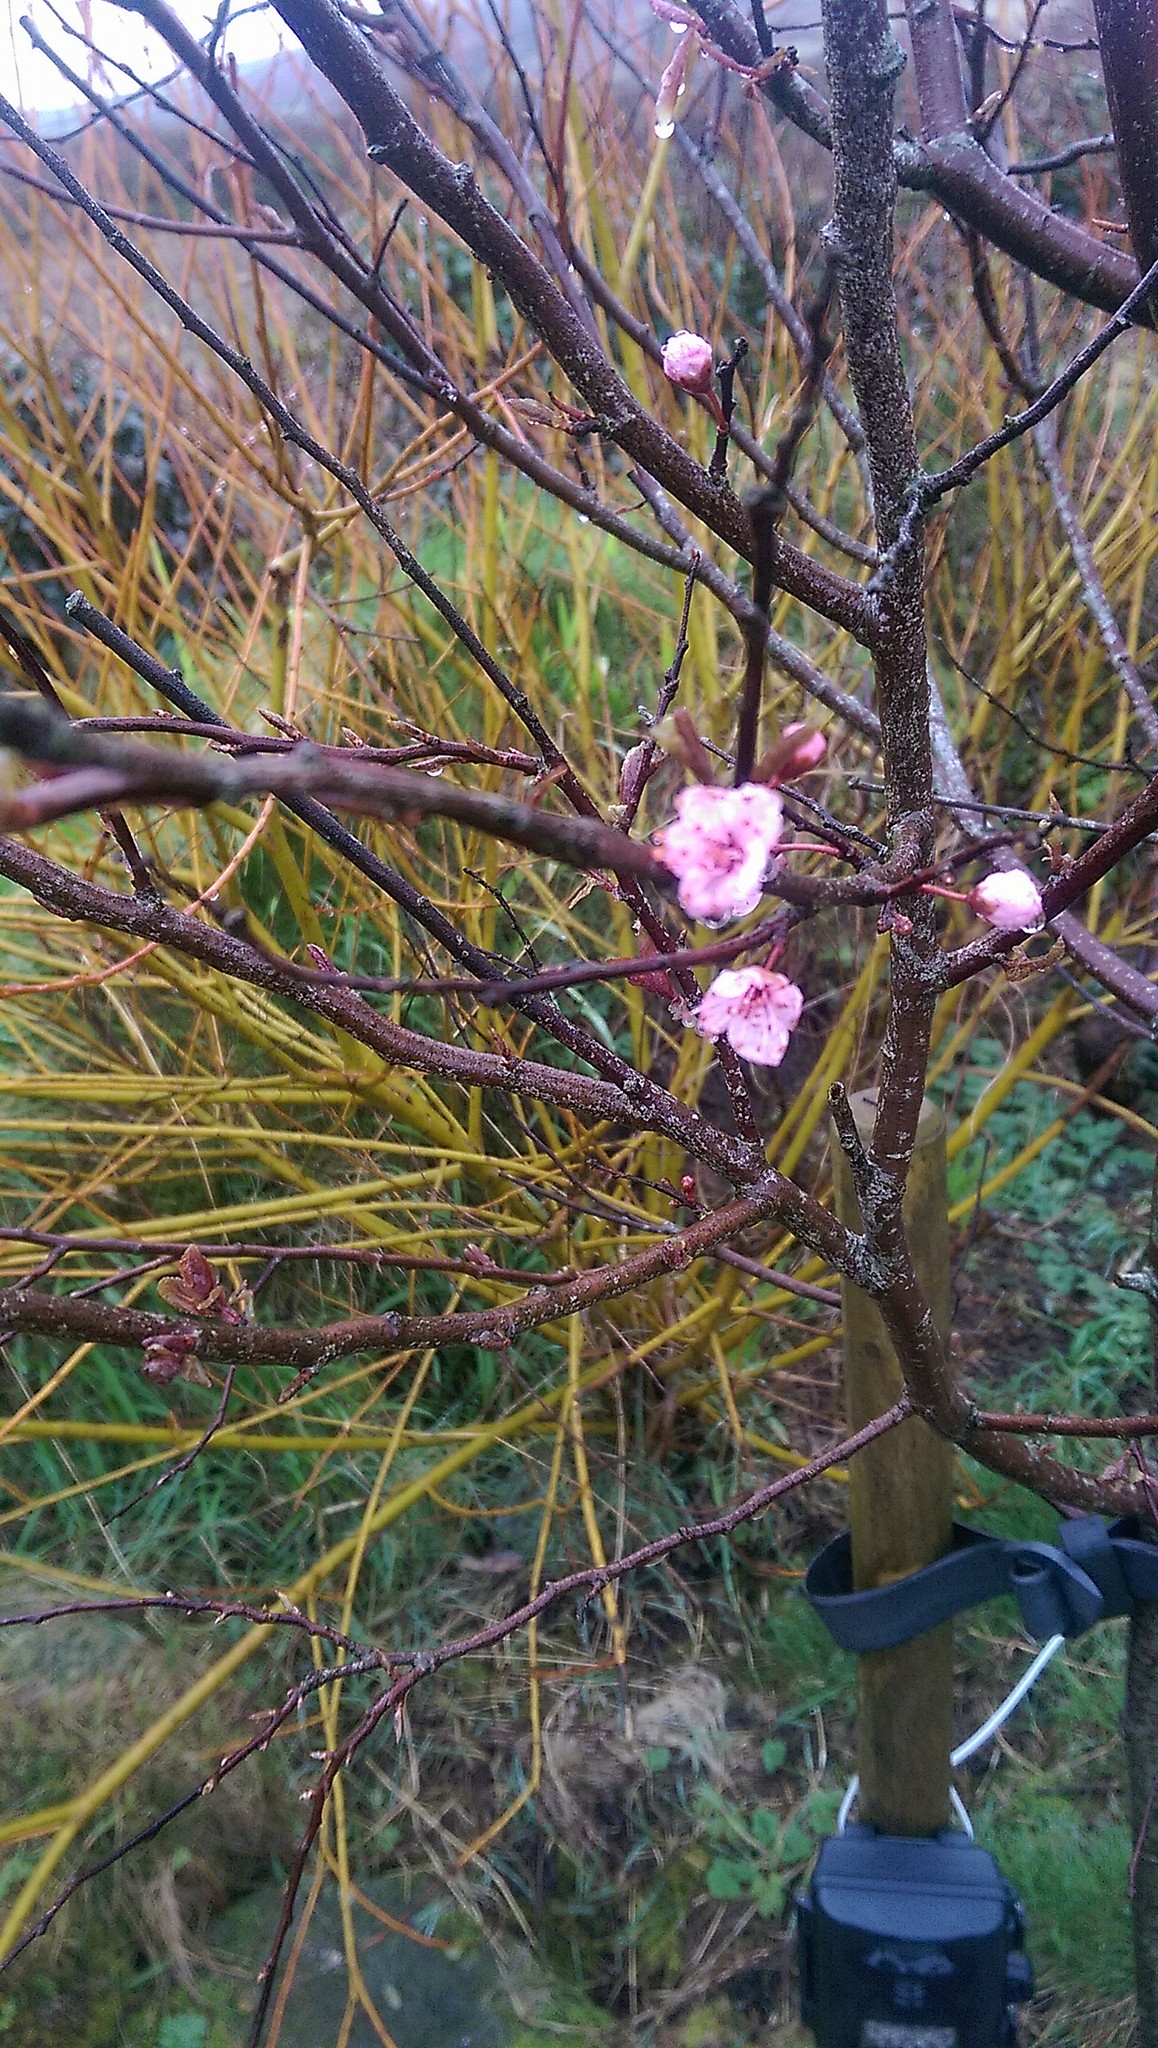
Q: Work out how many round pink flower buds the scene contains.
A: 3